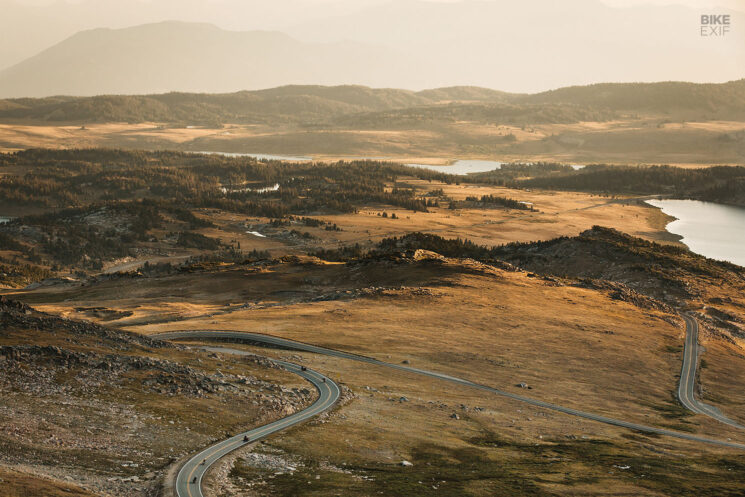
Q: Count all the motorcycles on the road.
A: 5